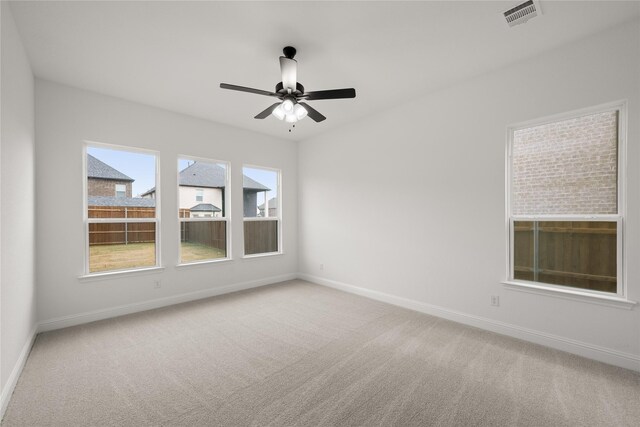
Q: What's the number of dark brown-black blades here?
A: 4